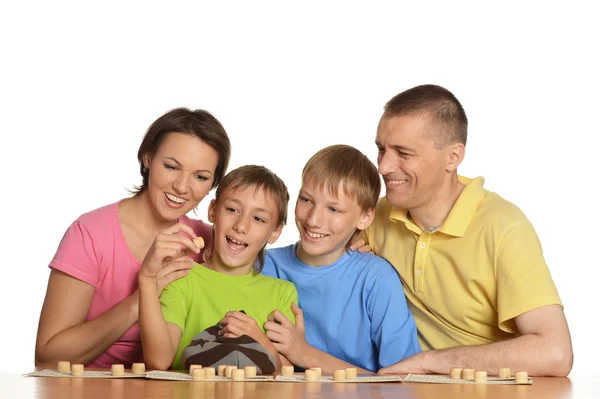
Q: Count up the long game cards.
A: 4